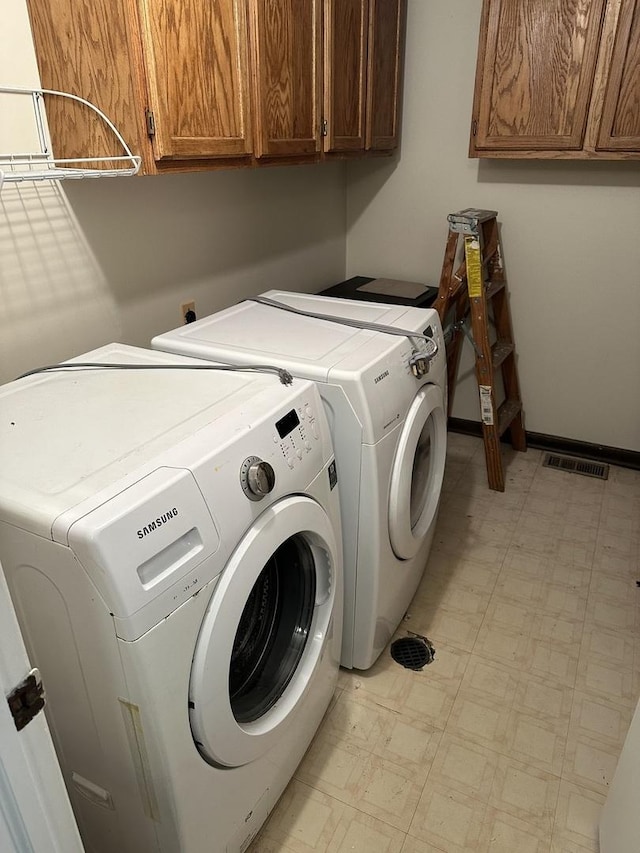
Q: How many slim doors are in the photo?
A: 2